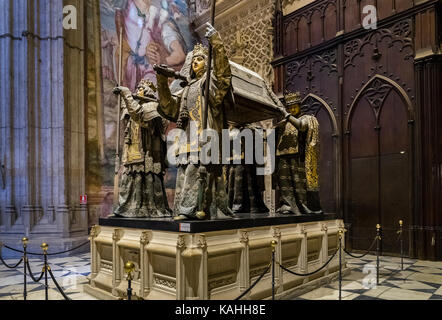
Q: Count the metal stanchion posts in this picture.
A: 7